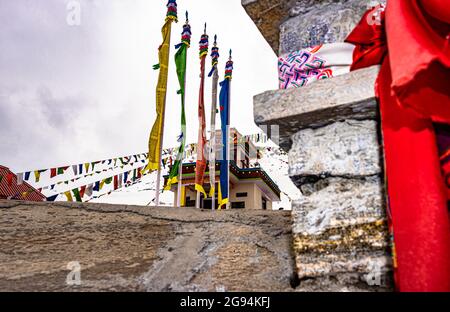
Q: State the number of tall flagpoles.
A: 5